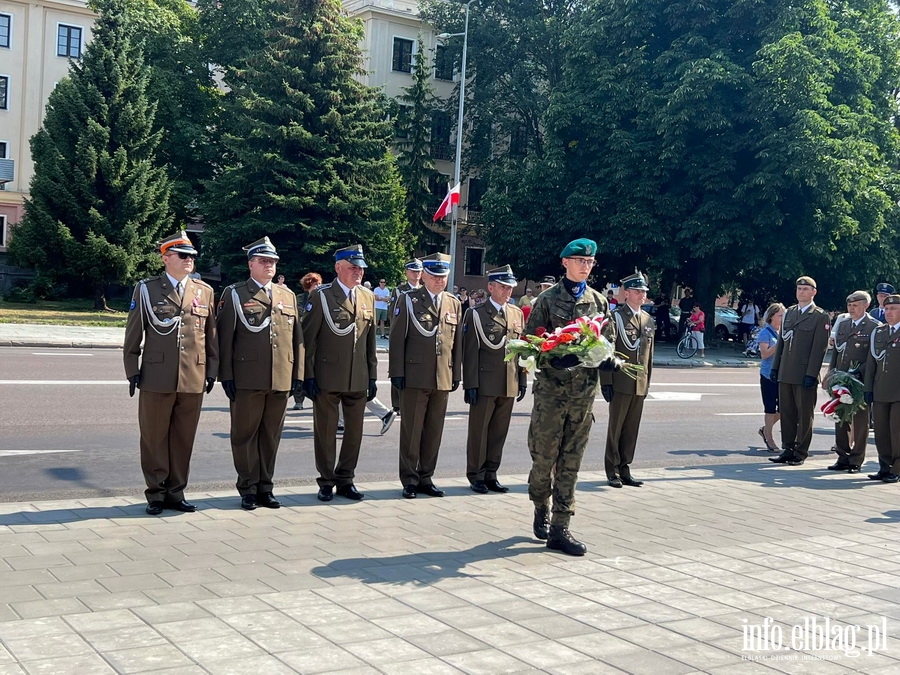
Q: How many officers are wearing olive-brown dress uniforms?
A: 10